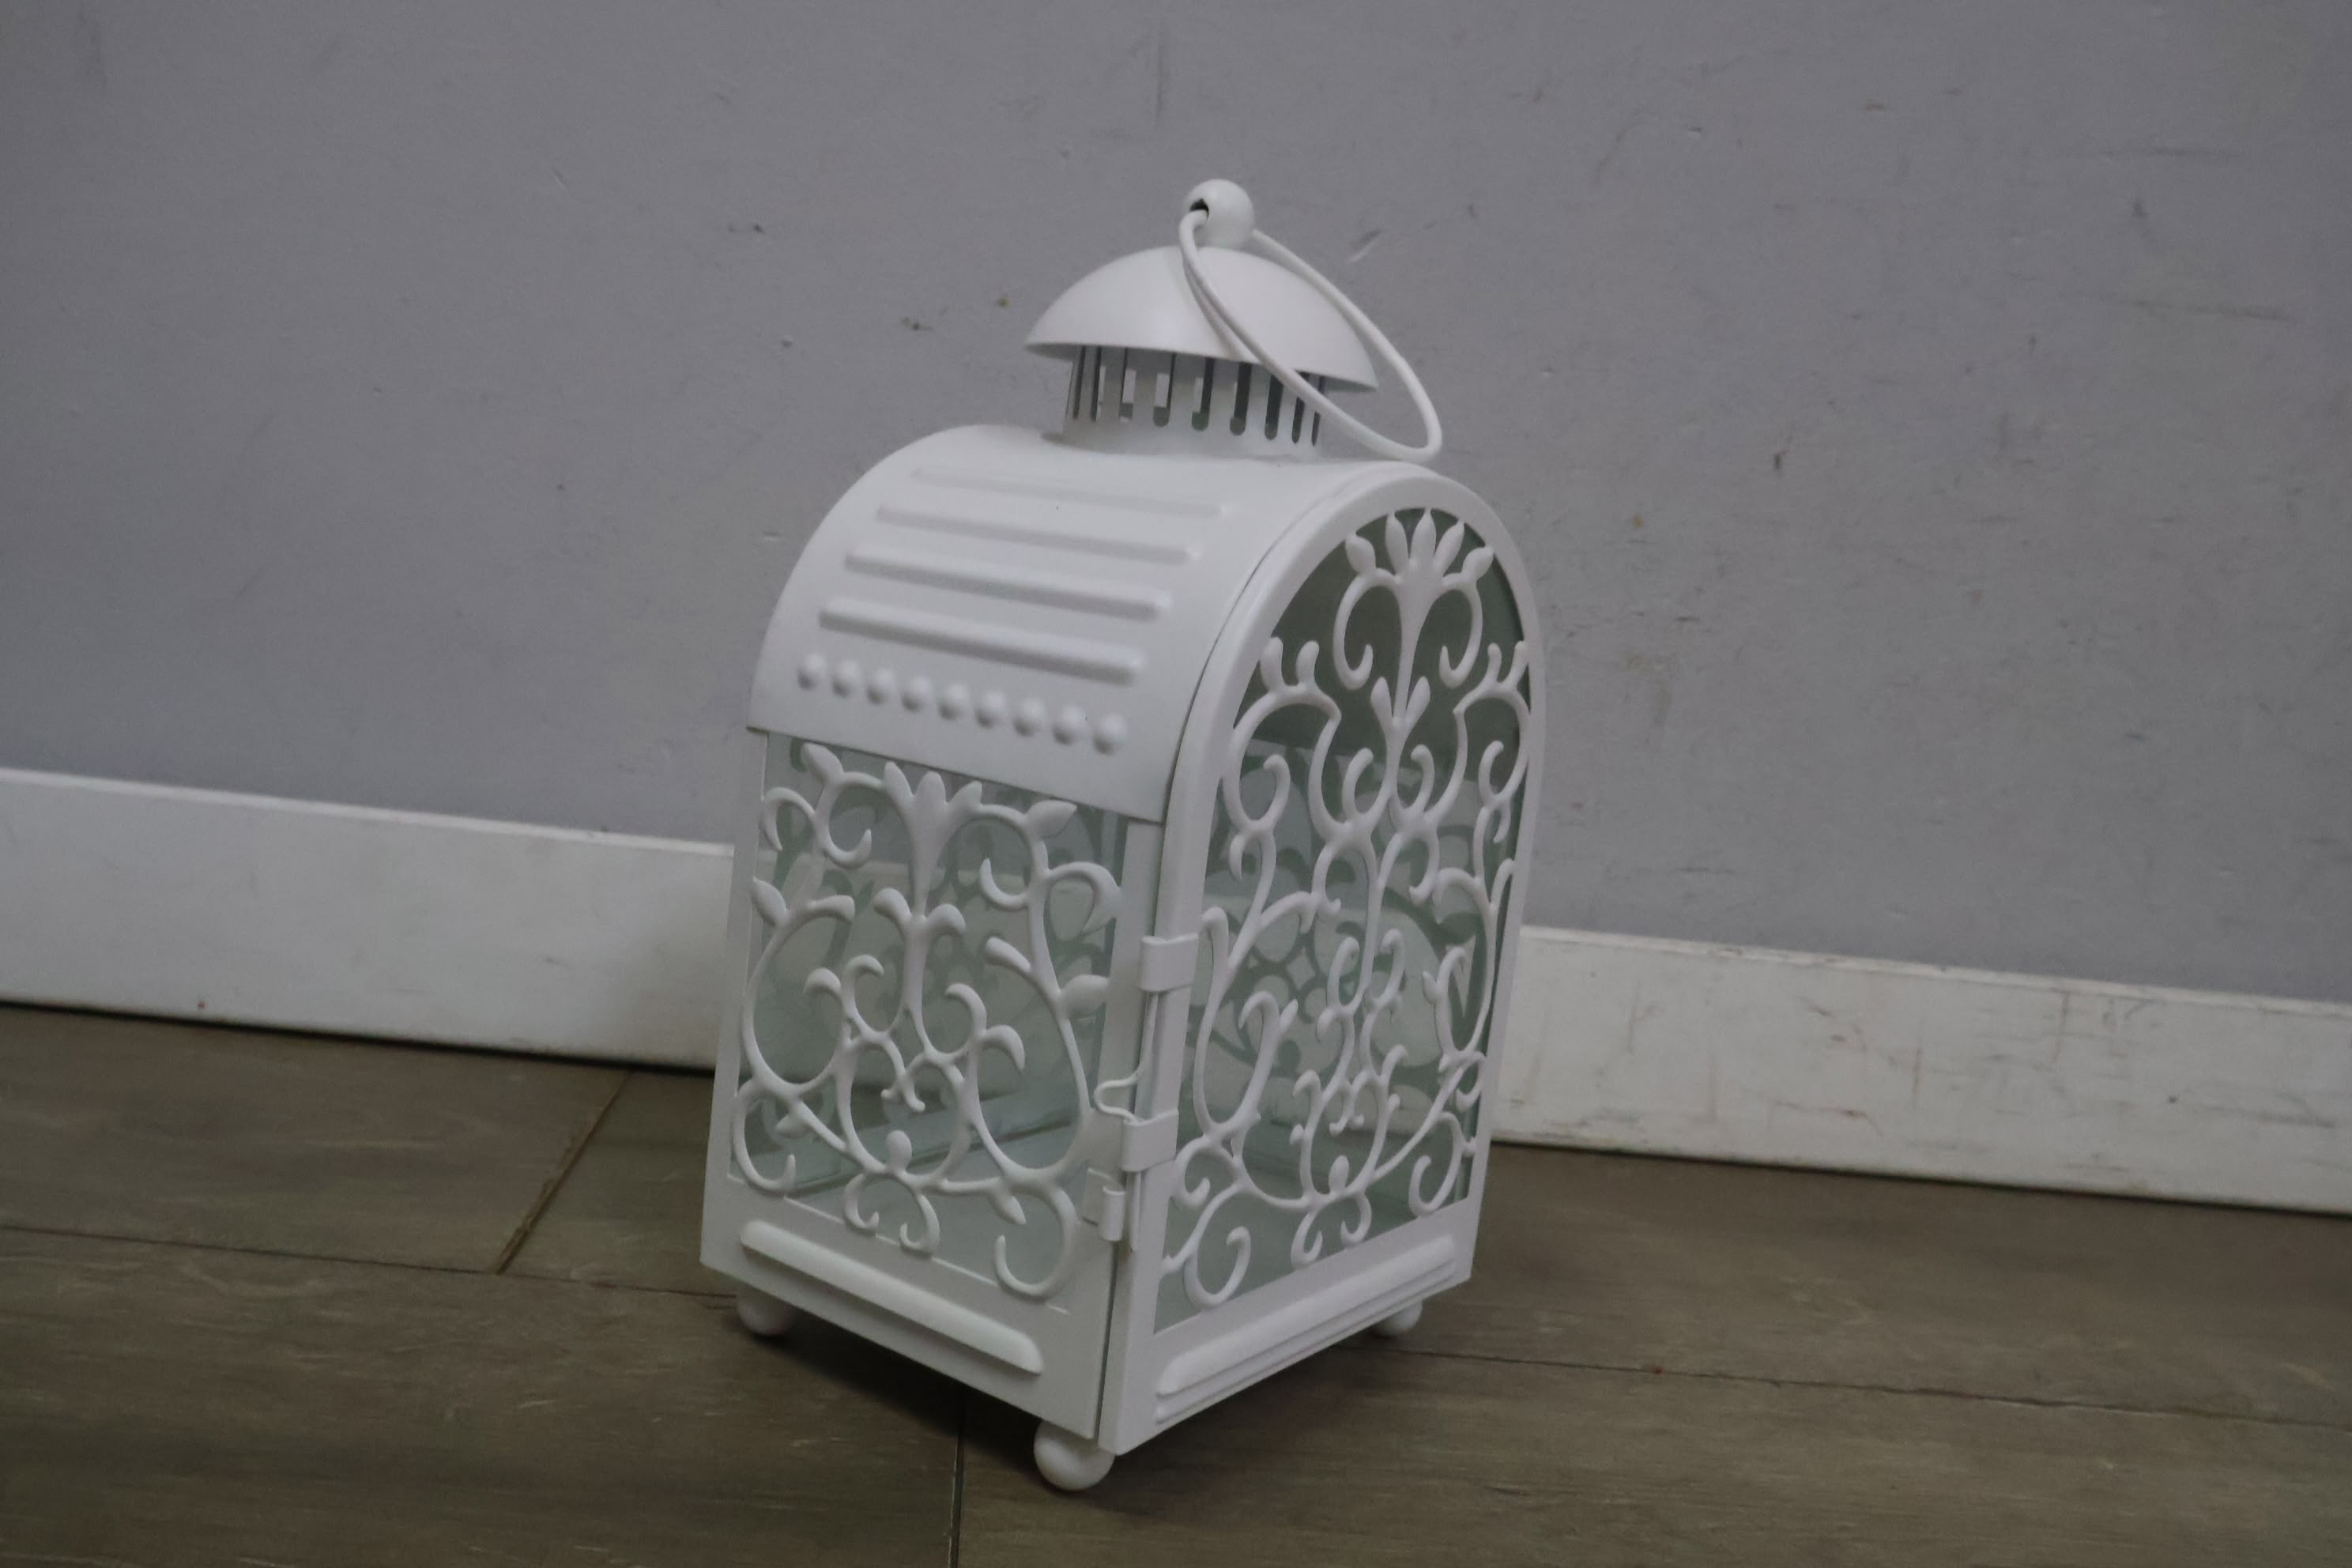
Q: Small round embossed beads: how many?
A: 9